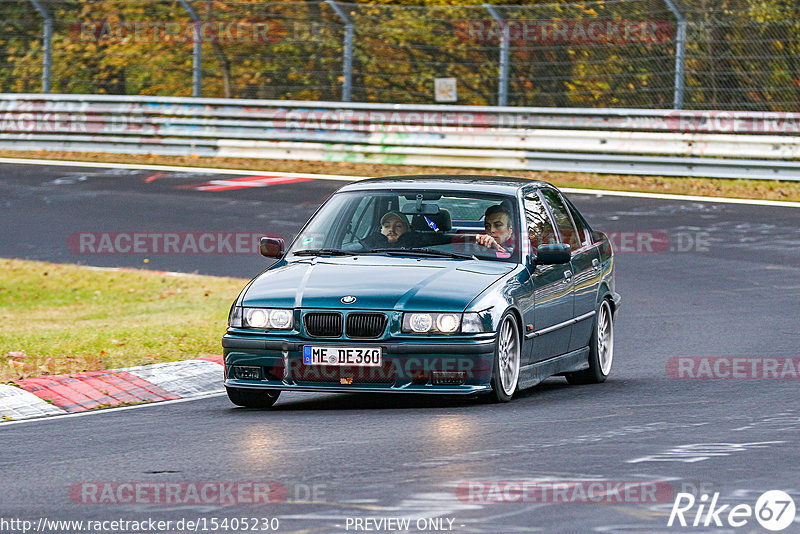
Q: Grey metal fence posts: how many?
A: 5